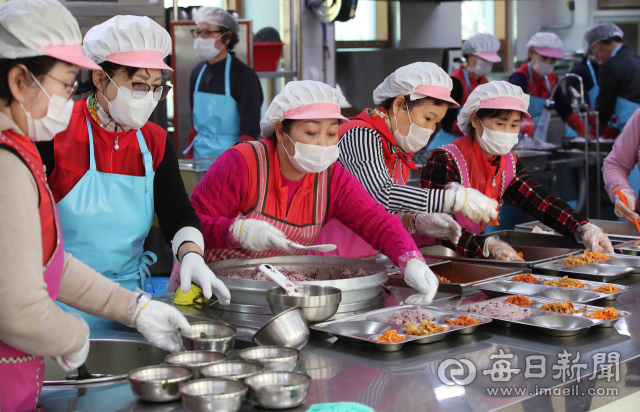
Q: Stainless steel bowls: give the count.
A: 9